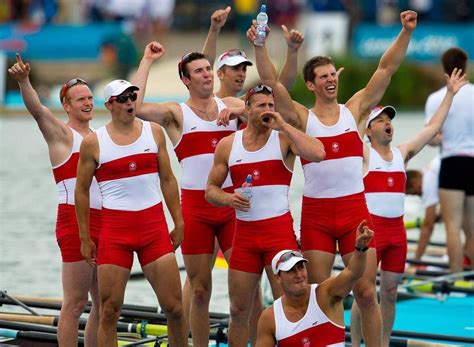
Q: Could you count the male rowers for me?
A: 8